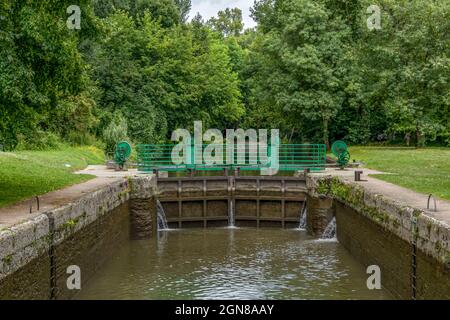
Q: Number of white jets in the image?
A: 4